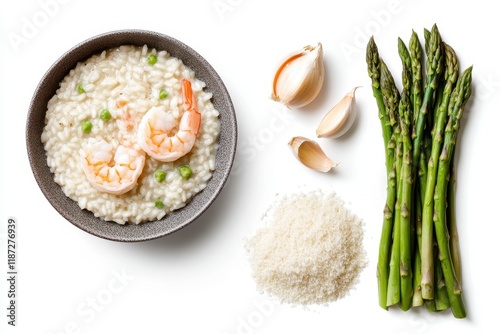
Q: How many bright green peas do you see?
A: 8